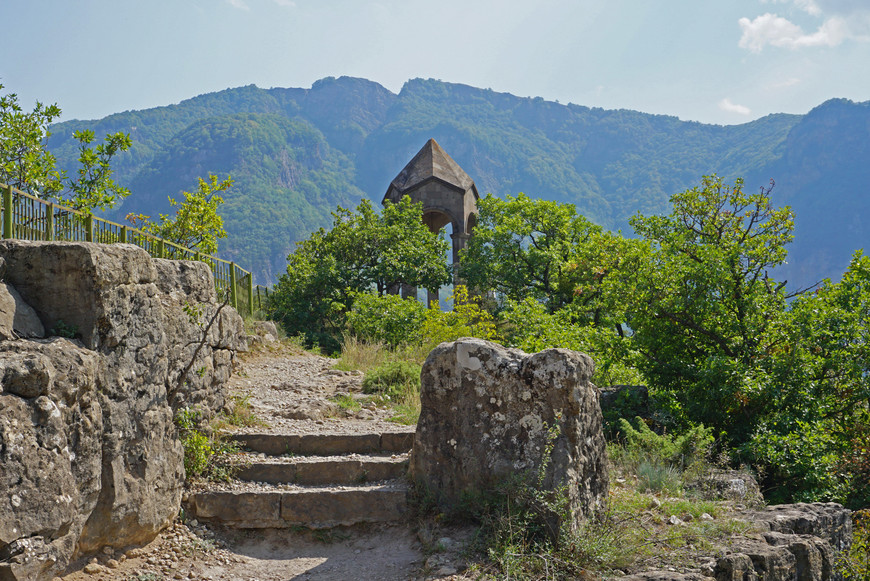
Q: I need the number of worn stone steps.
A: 3